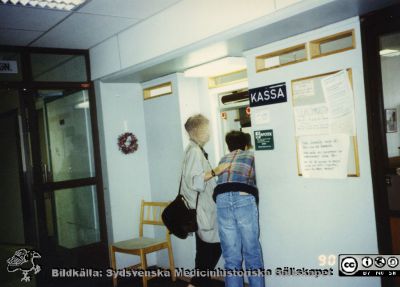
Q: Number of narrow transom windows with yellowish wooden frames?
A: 4